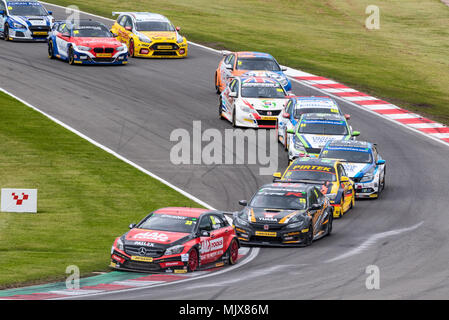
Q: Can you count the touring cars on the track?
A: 11